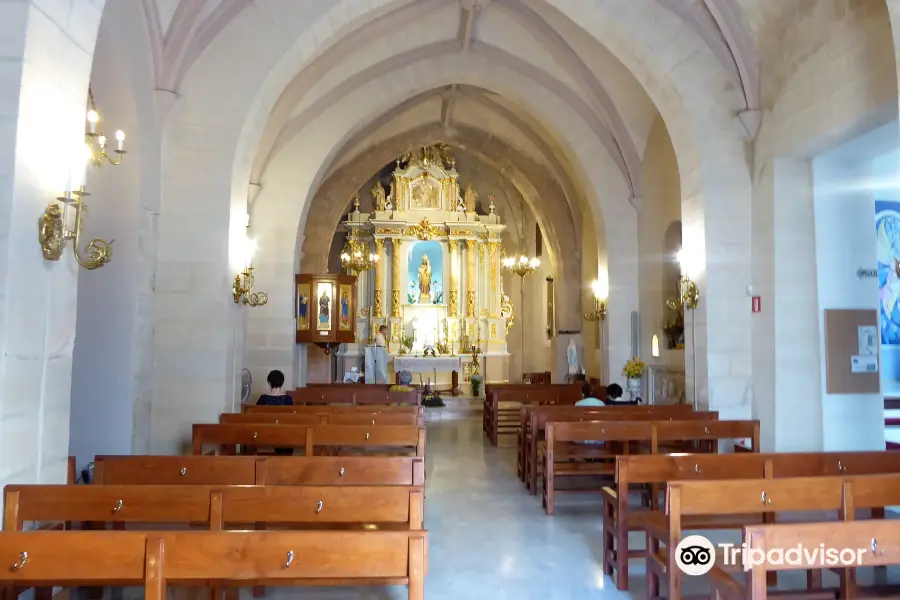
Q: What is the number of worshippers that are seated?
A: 4